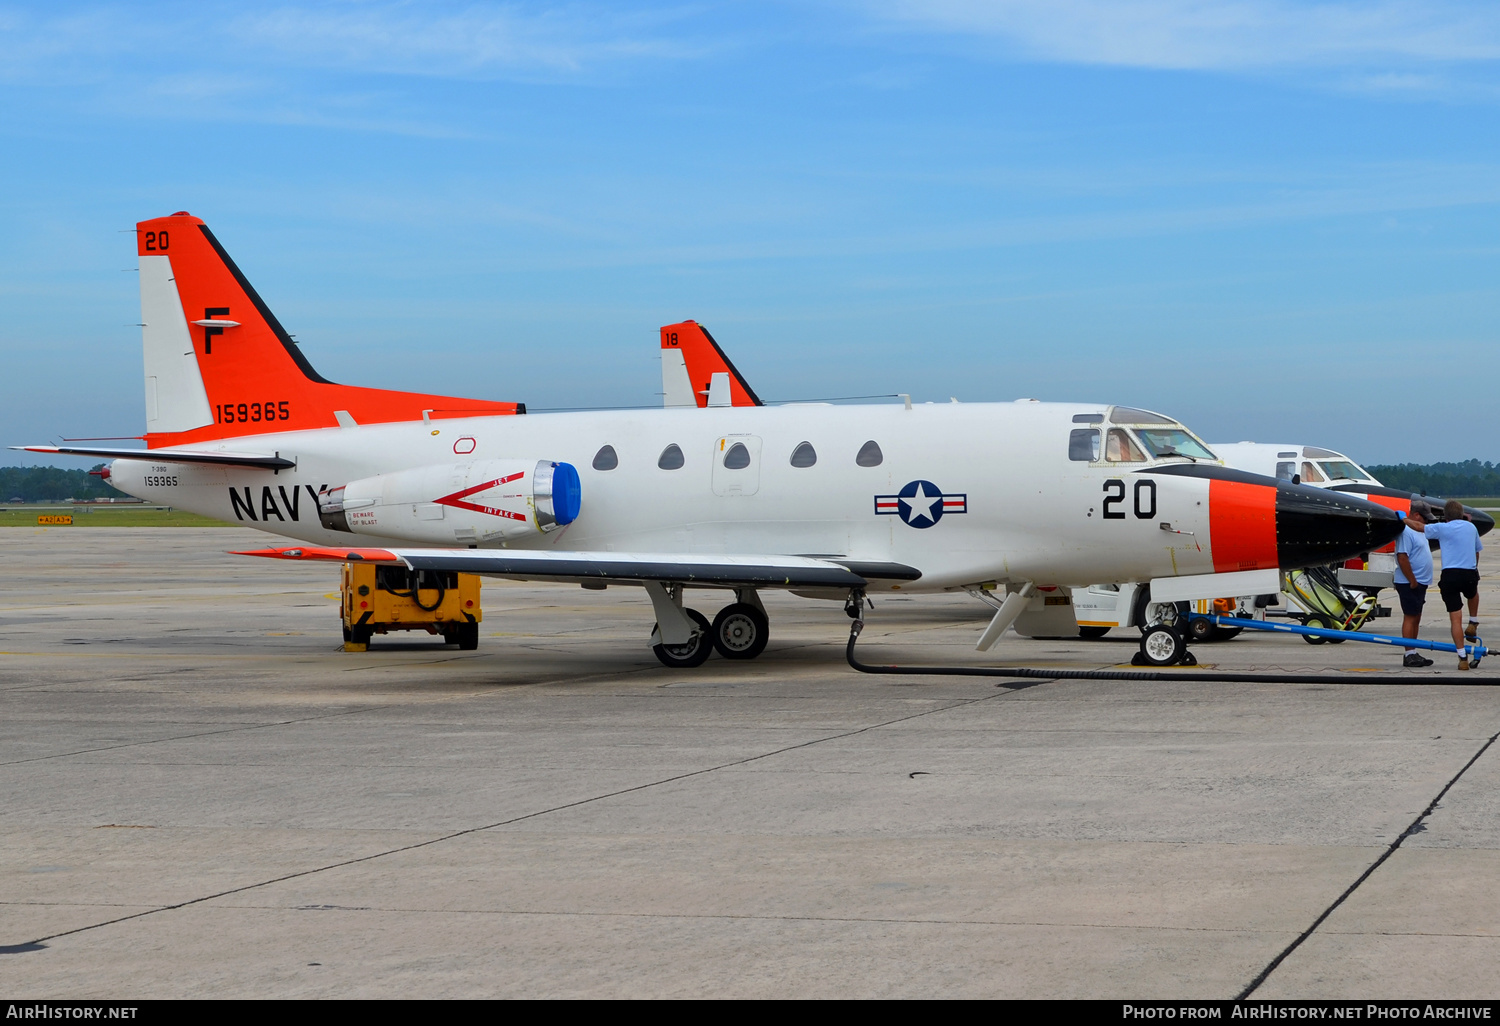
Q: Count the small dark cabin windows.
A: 5